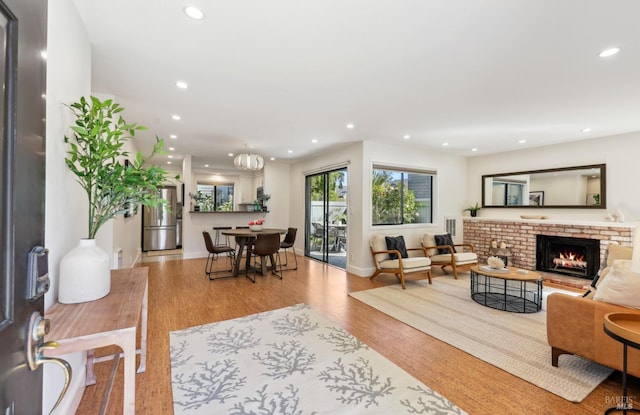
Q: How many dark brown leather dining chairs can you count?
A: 4